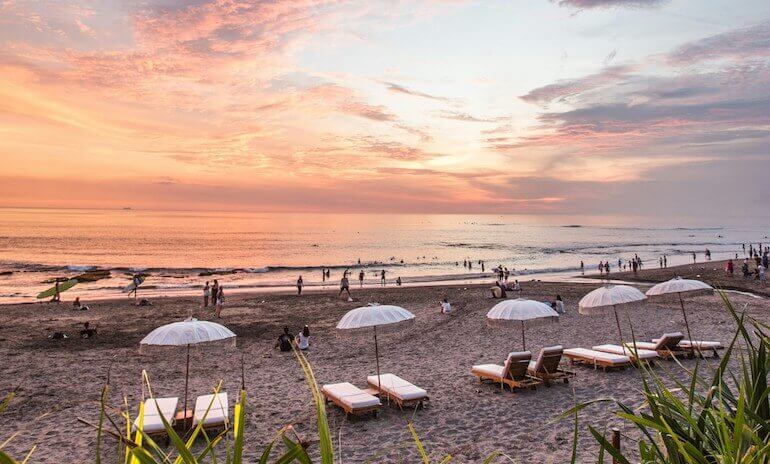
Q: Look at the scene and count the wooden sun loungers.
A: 10